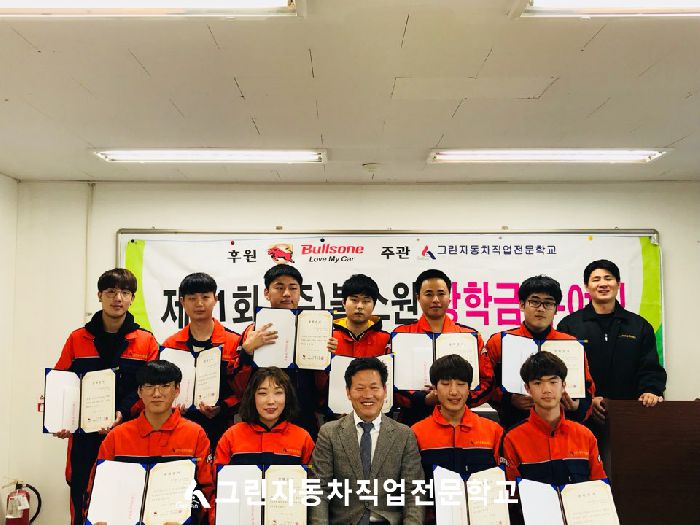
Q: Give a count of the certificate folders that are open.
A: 10